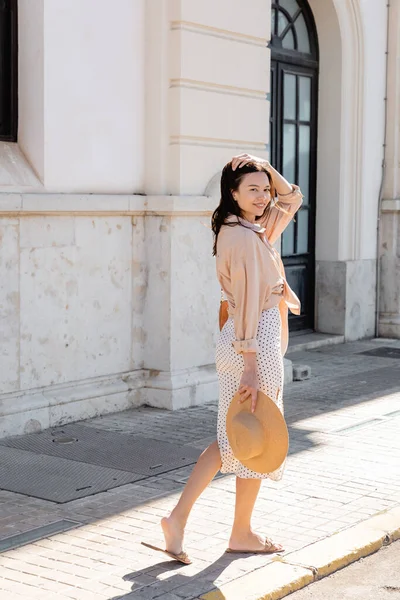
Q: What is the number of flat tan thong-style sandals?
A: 2